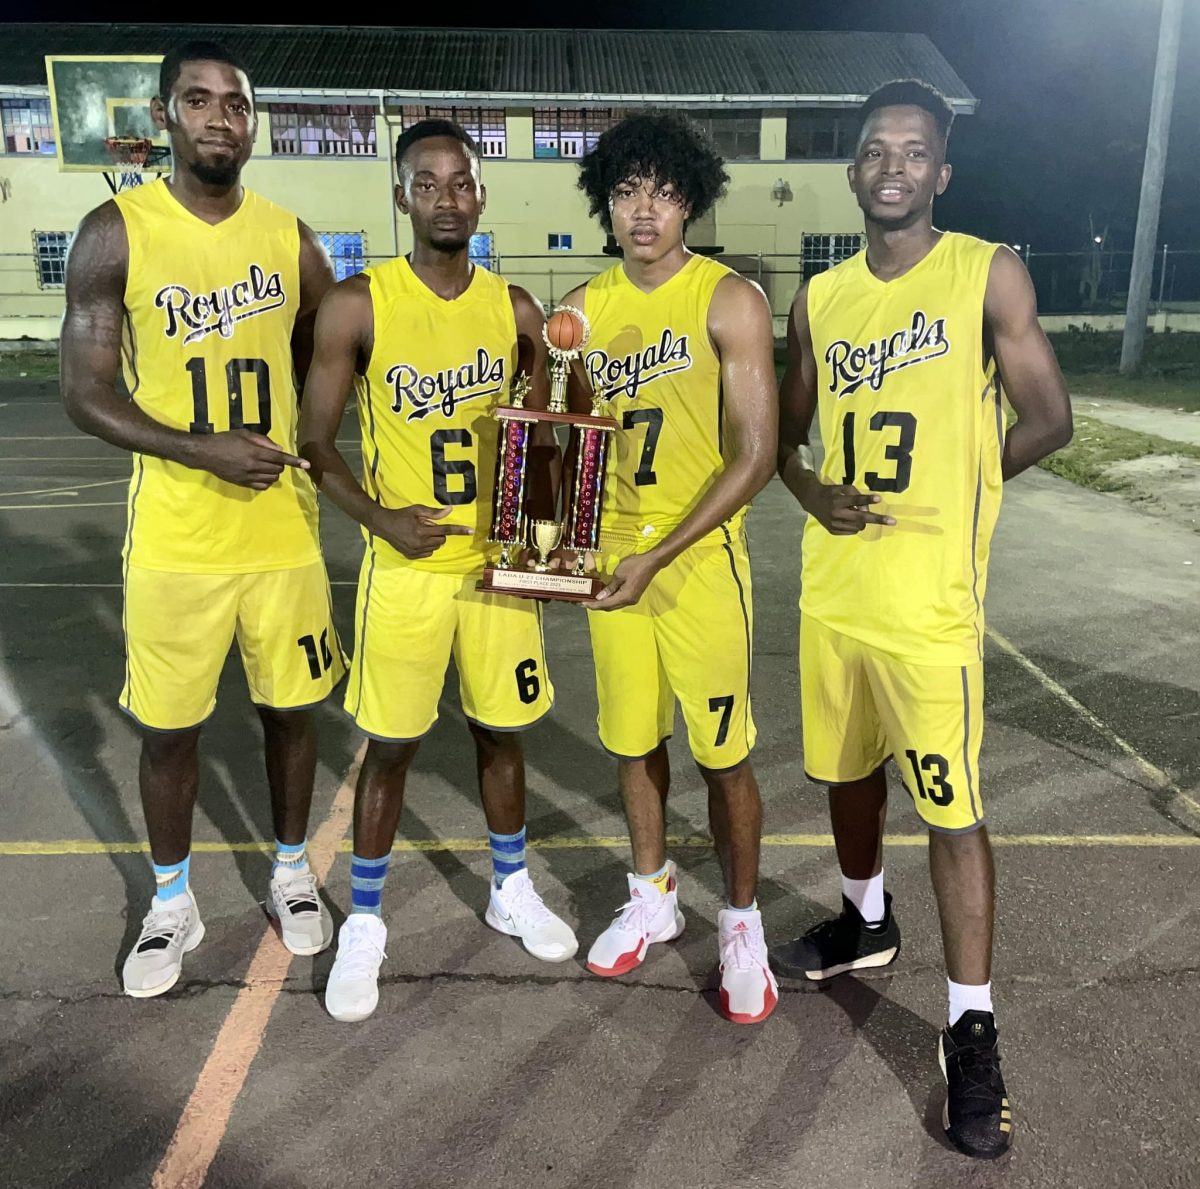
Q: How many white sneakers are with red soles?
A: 2